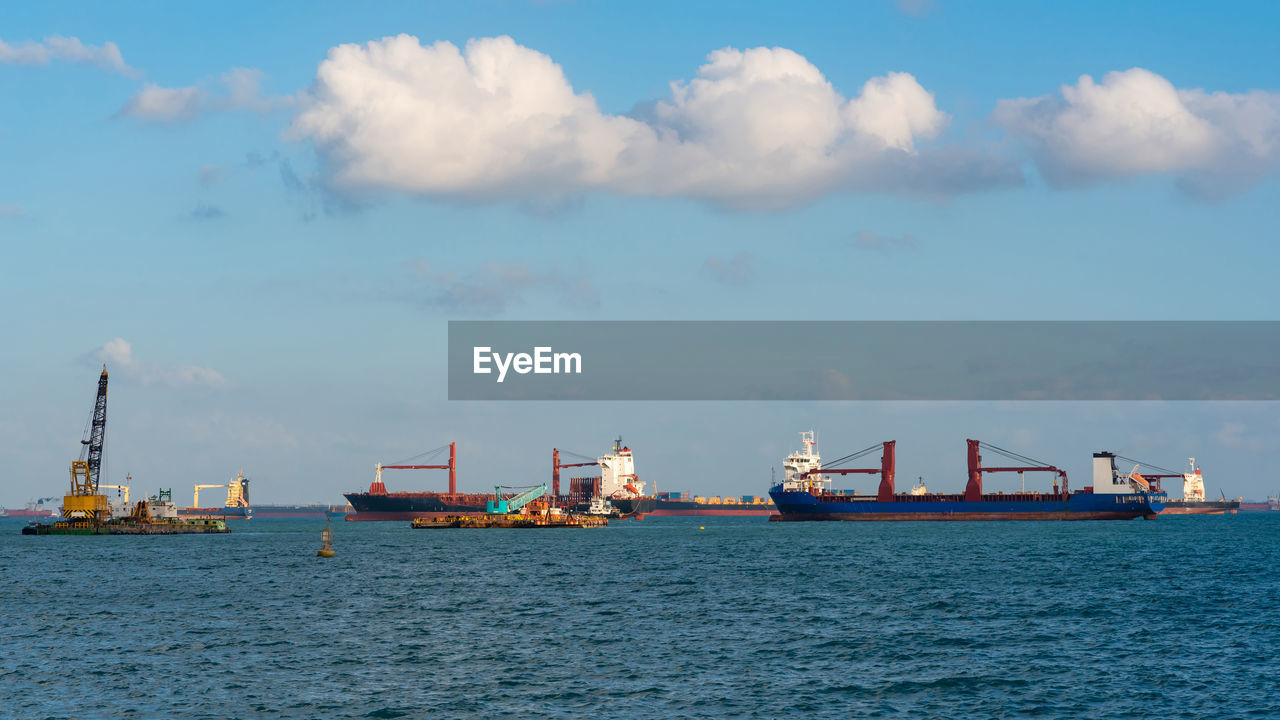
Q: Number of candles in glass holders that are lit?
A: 0